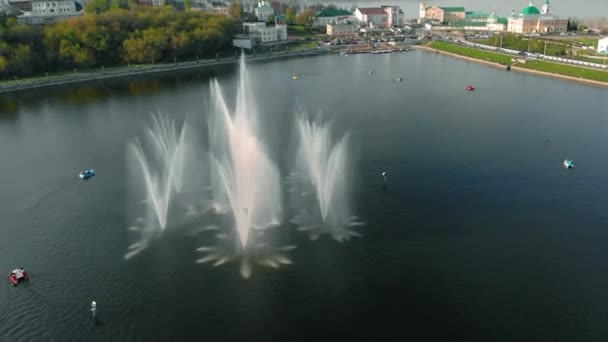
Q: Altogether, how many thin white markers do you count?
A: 2